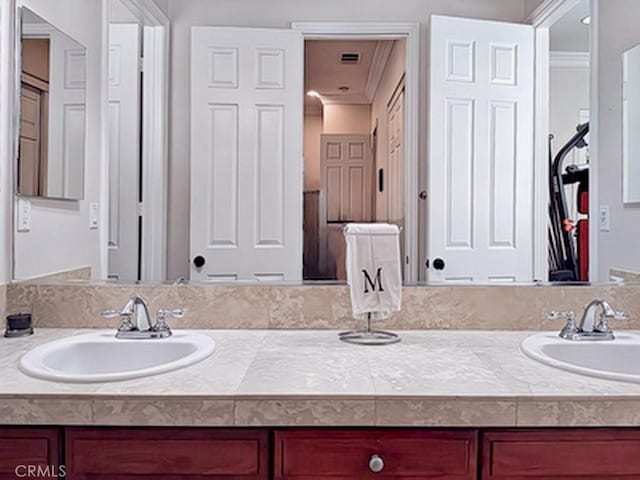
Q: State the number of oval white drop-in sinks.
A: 2